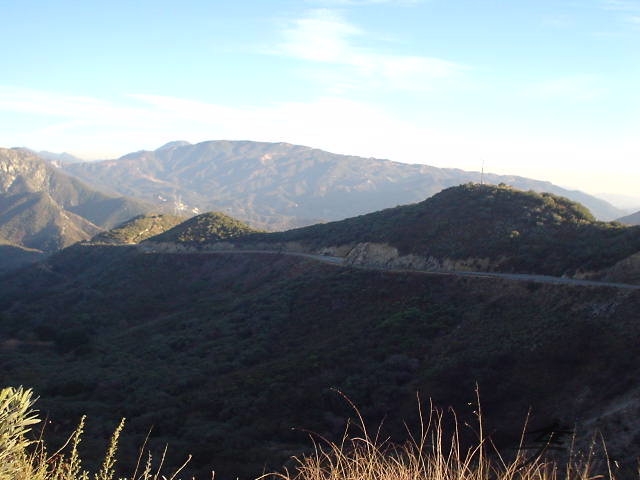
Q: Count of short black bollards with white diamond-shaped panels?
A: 0